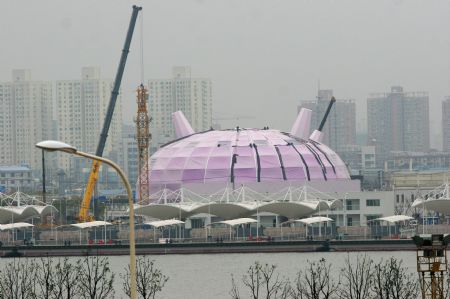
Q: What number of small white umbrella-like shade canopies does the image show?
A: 6